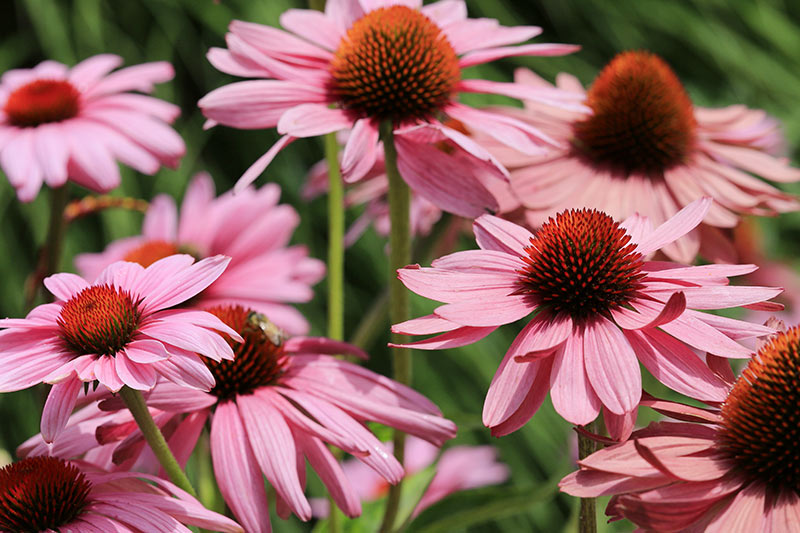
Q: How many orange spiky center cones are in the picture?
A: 9